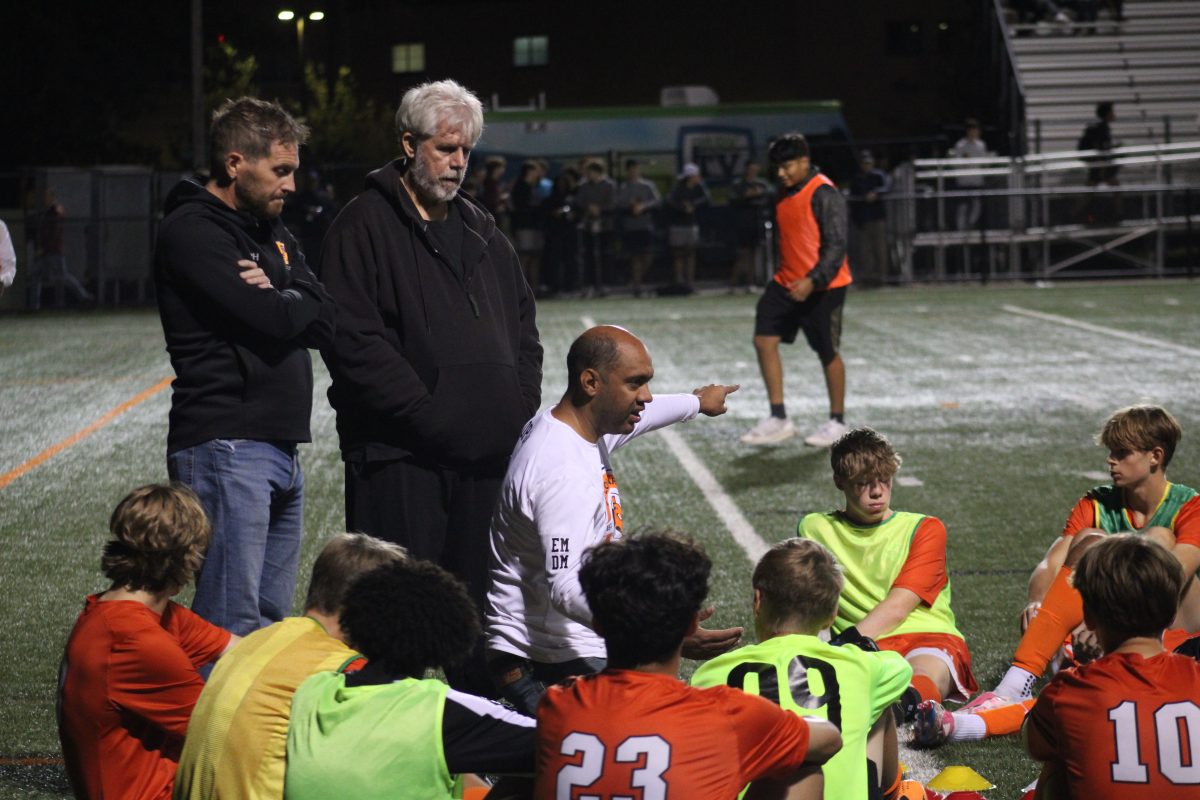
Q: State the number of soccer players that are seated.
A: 8